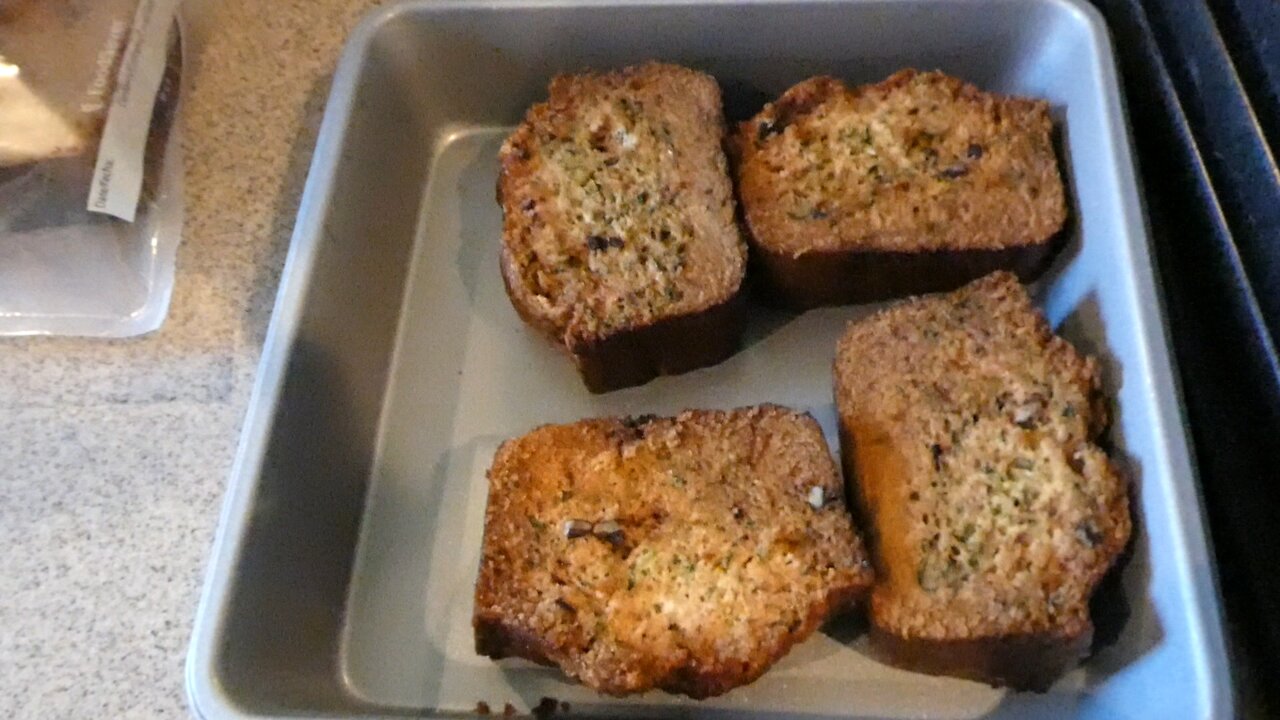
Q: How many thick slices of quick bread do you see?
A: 4